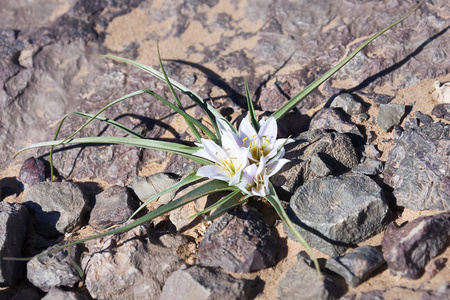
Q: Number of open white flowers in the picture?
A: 3